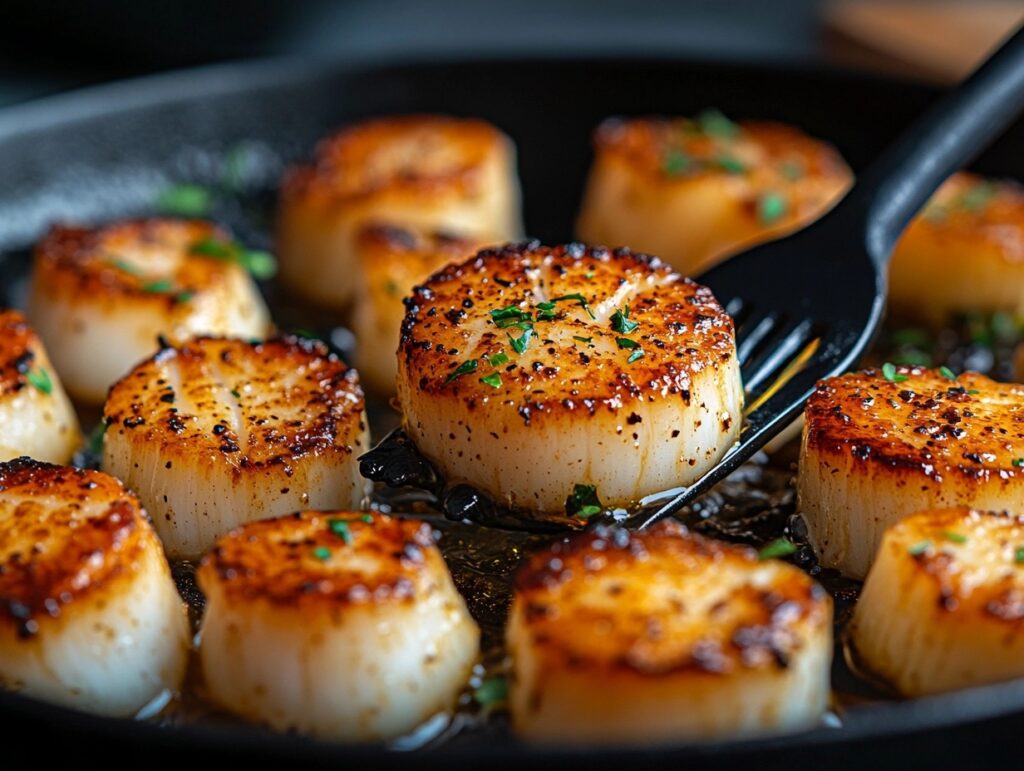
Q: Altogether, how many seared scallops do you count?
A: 13